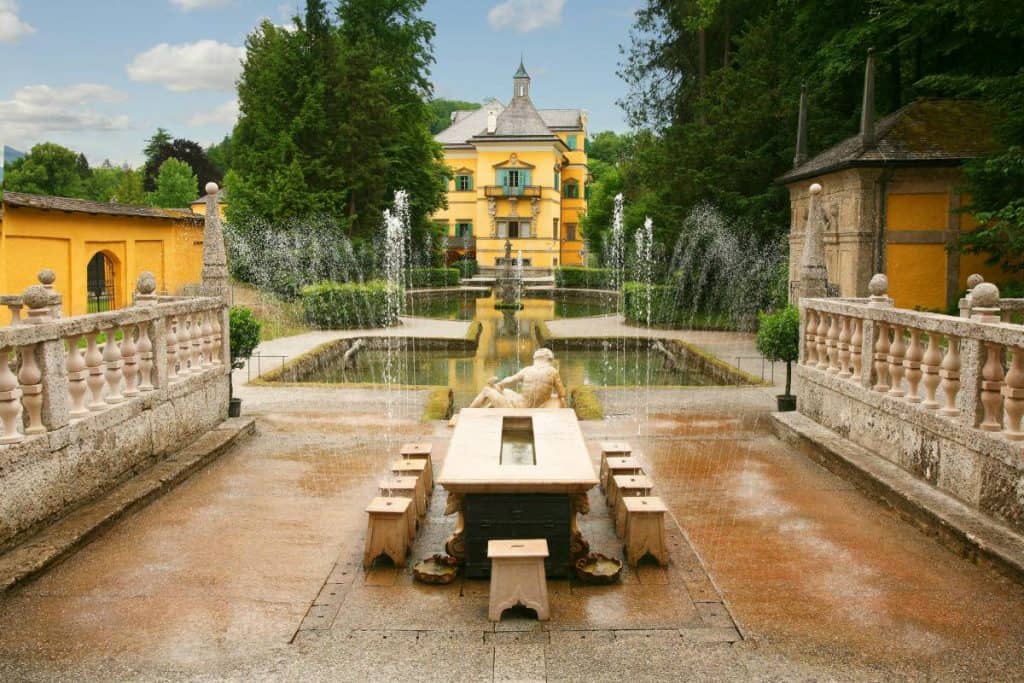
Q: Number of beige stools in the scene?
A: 9